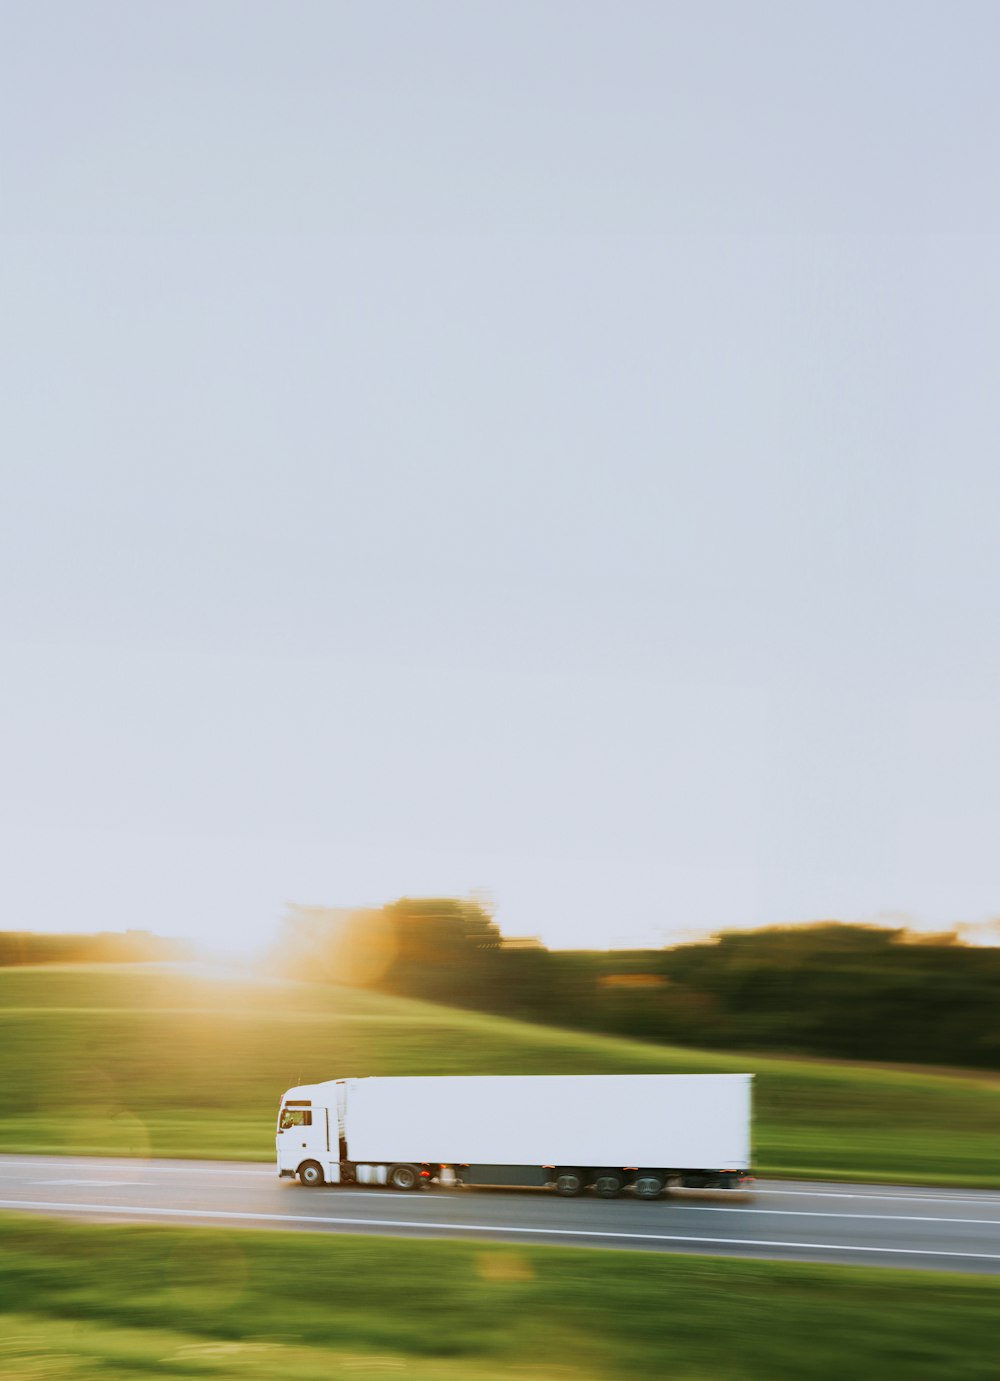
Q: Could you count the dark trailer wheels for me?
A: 3